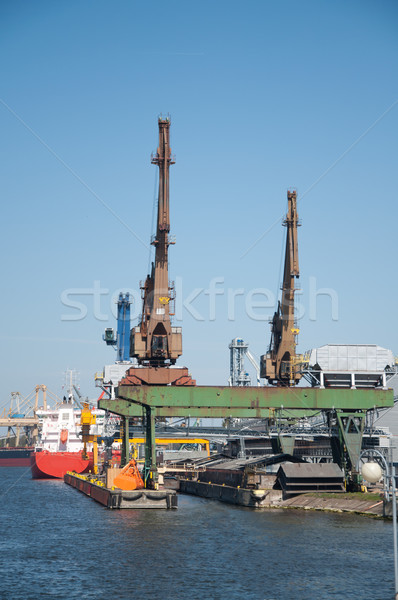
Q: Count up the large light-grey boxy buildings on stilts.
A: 1